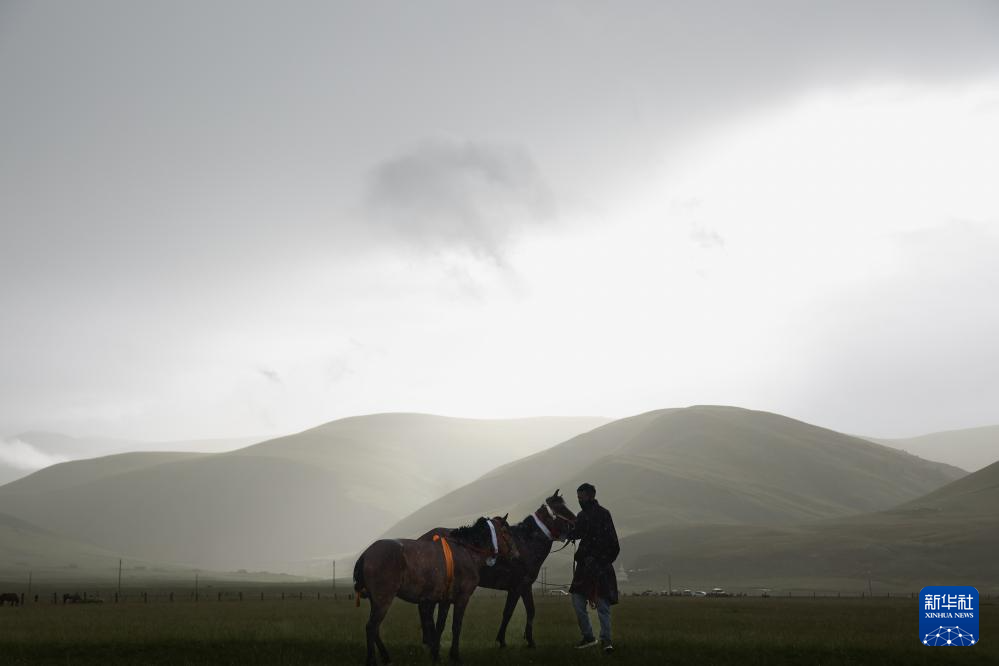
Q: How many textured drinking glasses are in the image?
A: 0